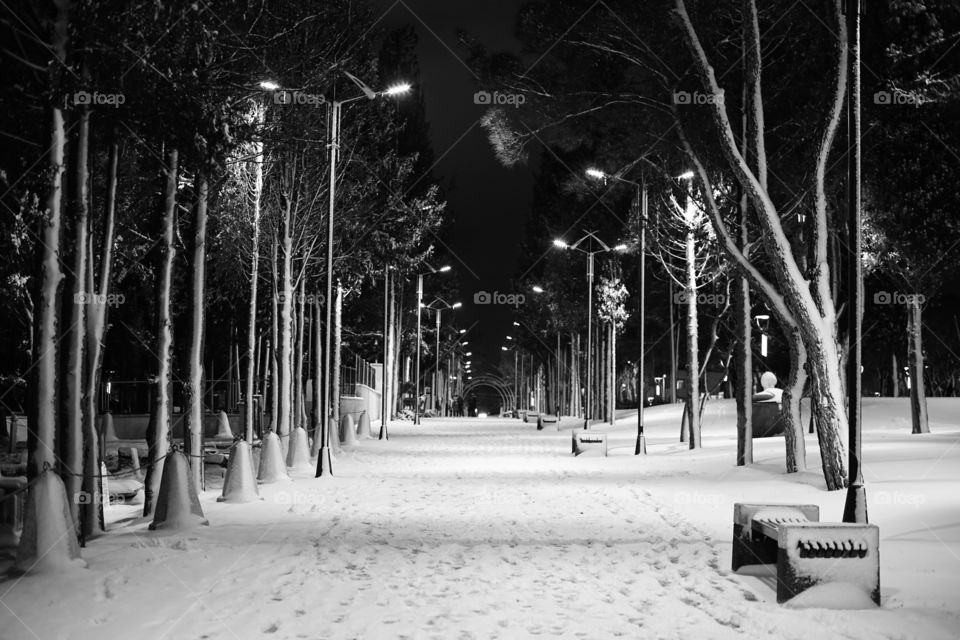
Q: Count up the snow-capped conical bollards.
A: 11